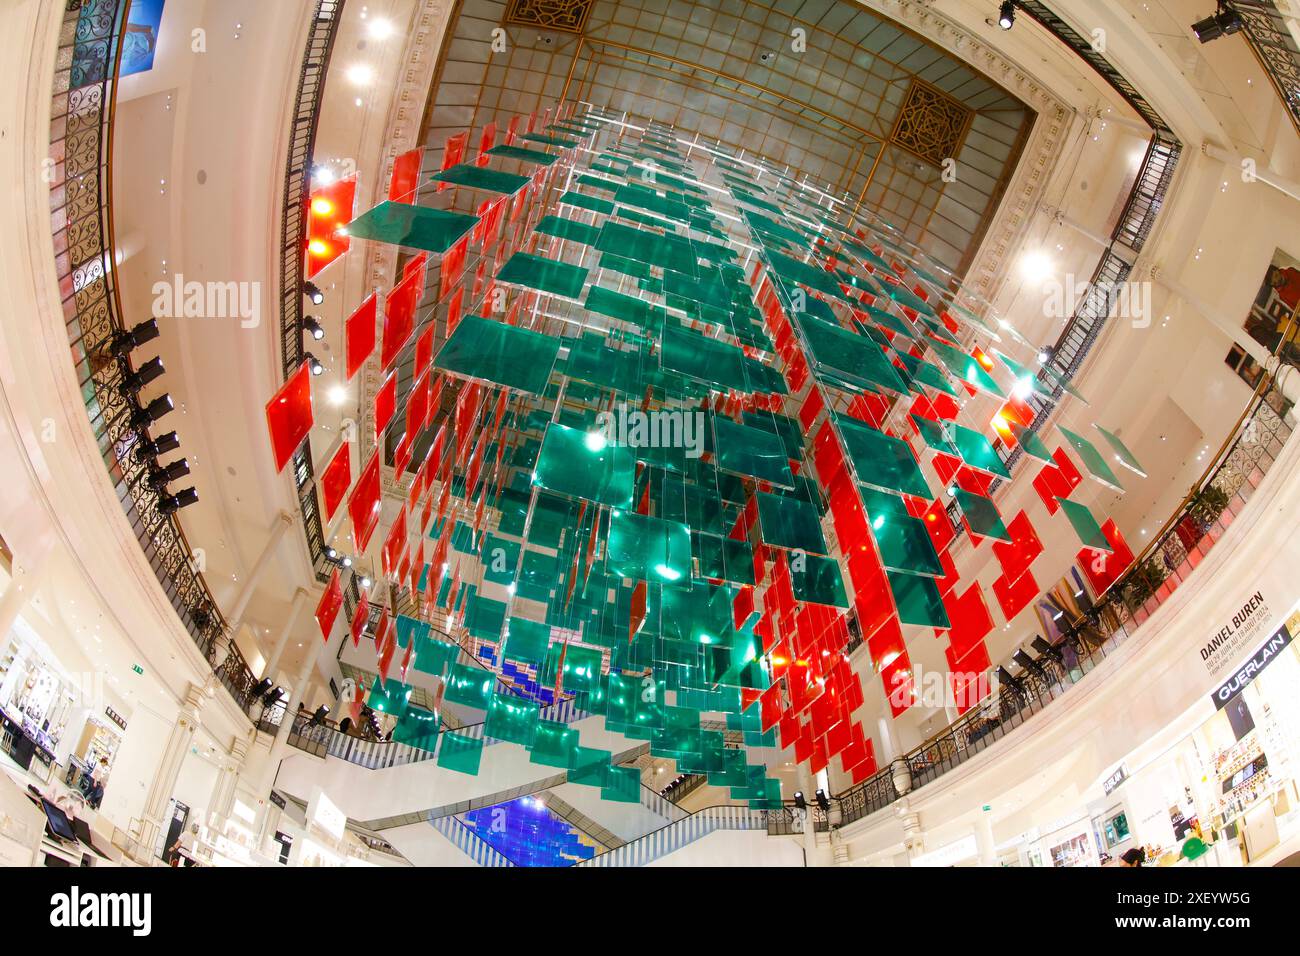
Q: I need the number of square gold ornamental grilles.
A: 2